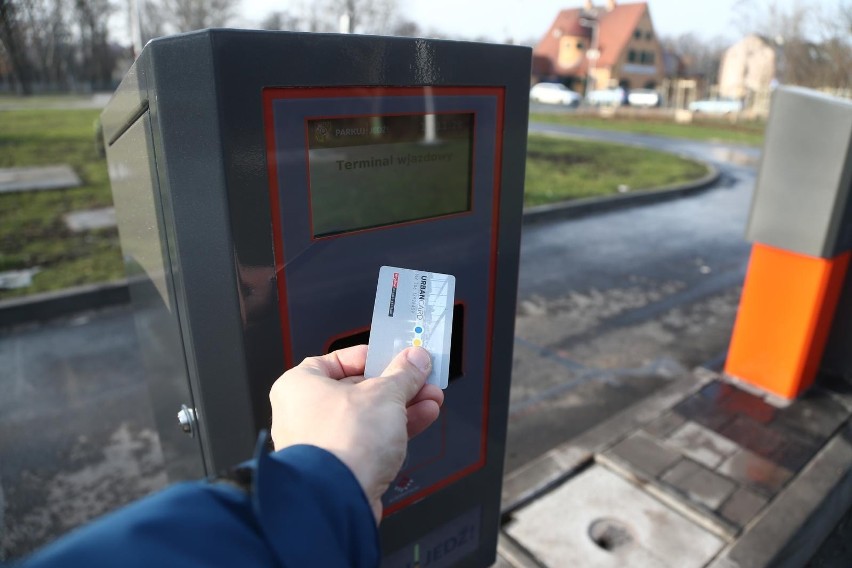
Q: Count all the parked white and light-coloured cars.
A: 4